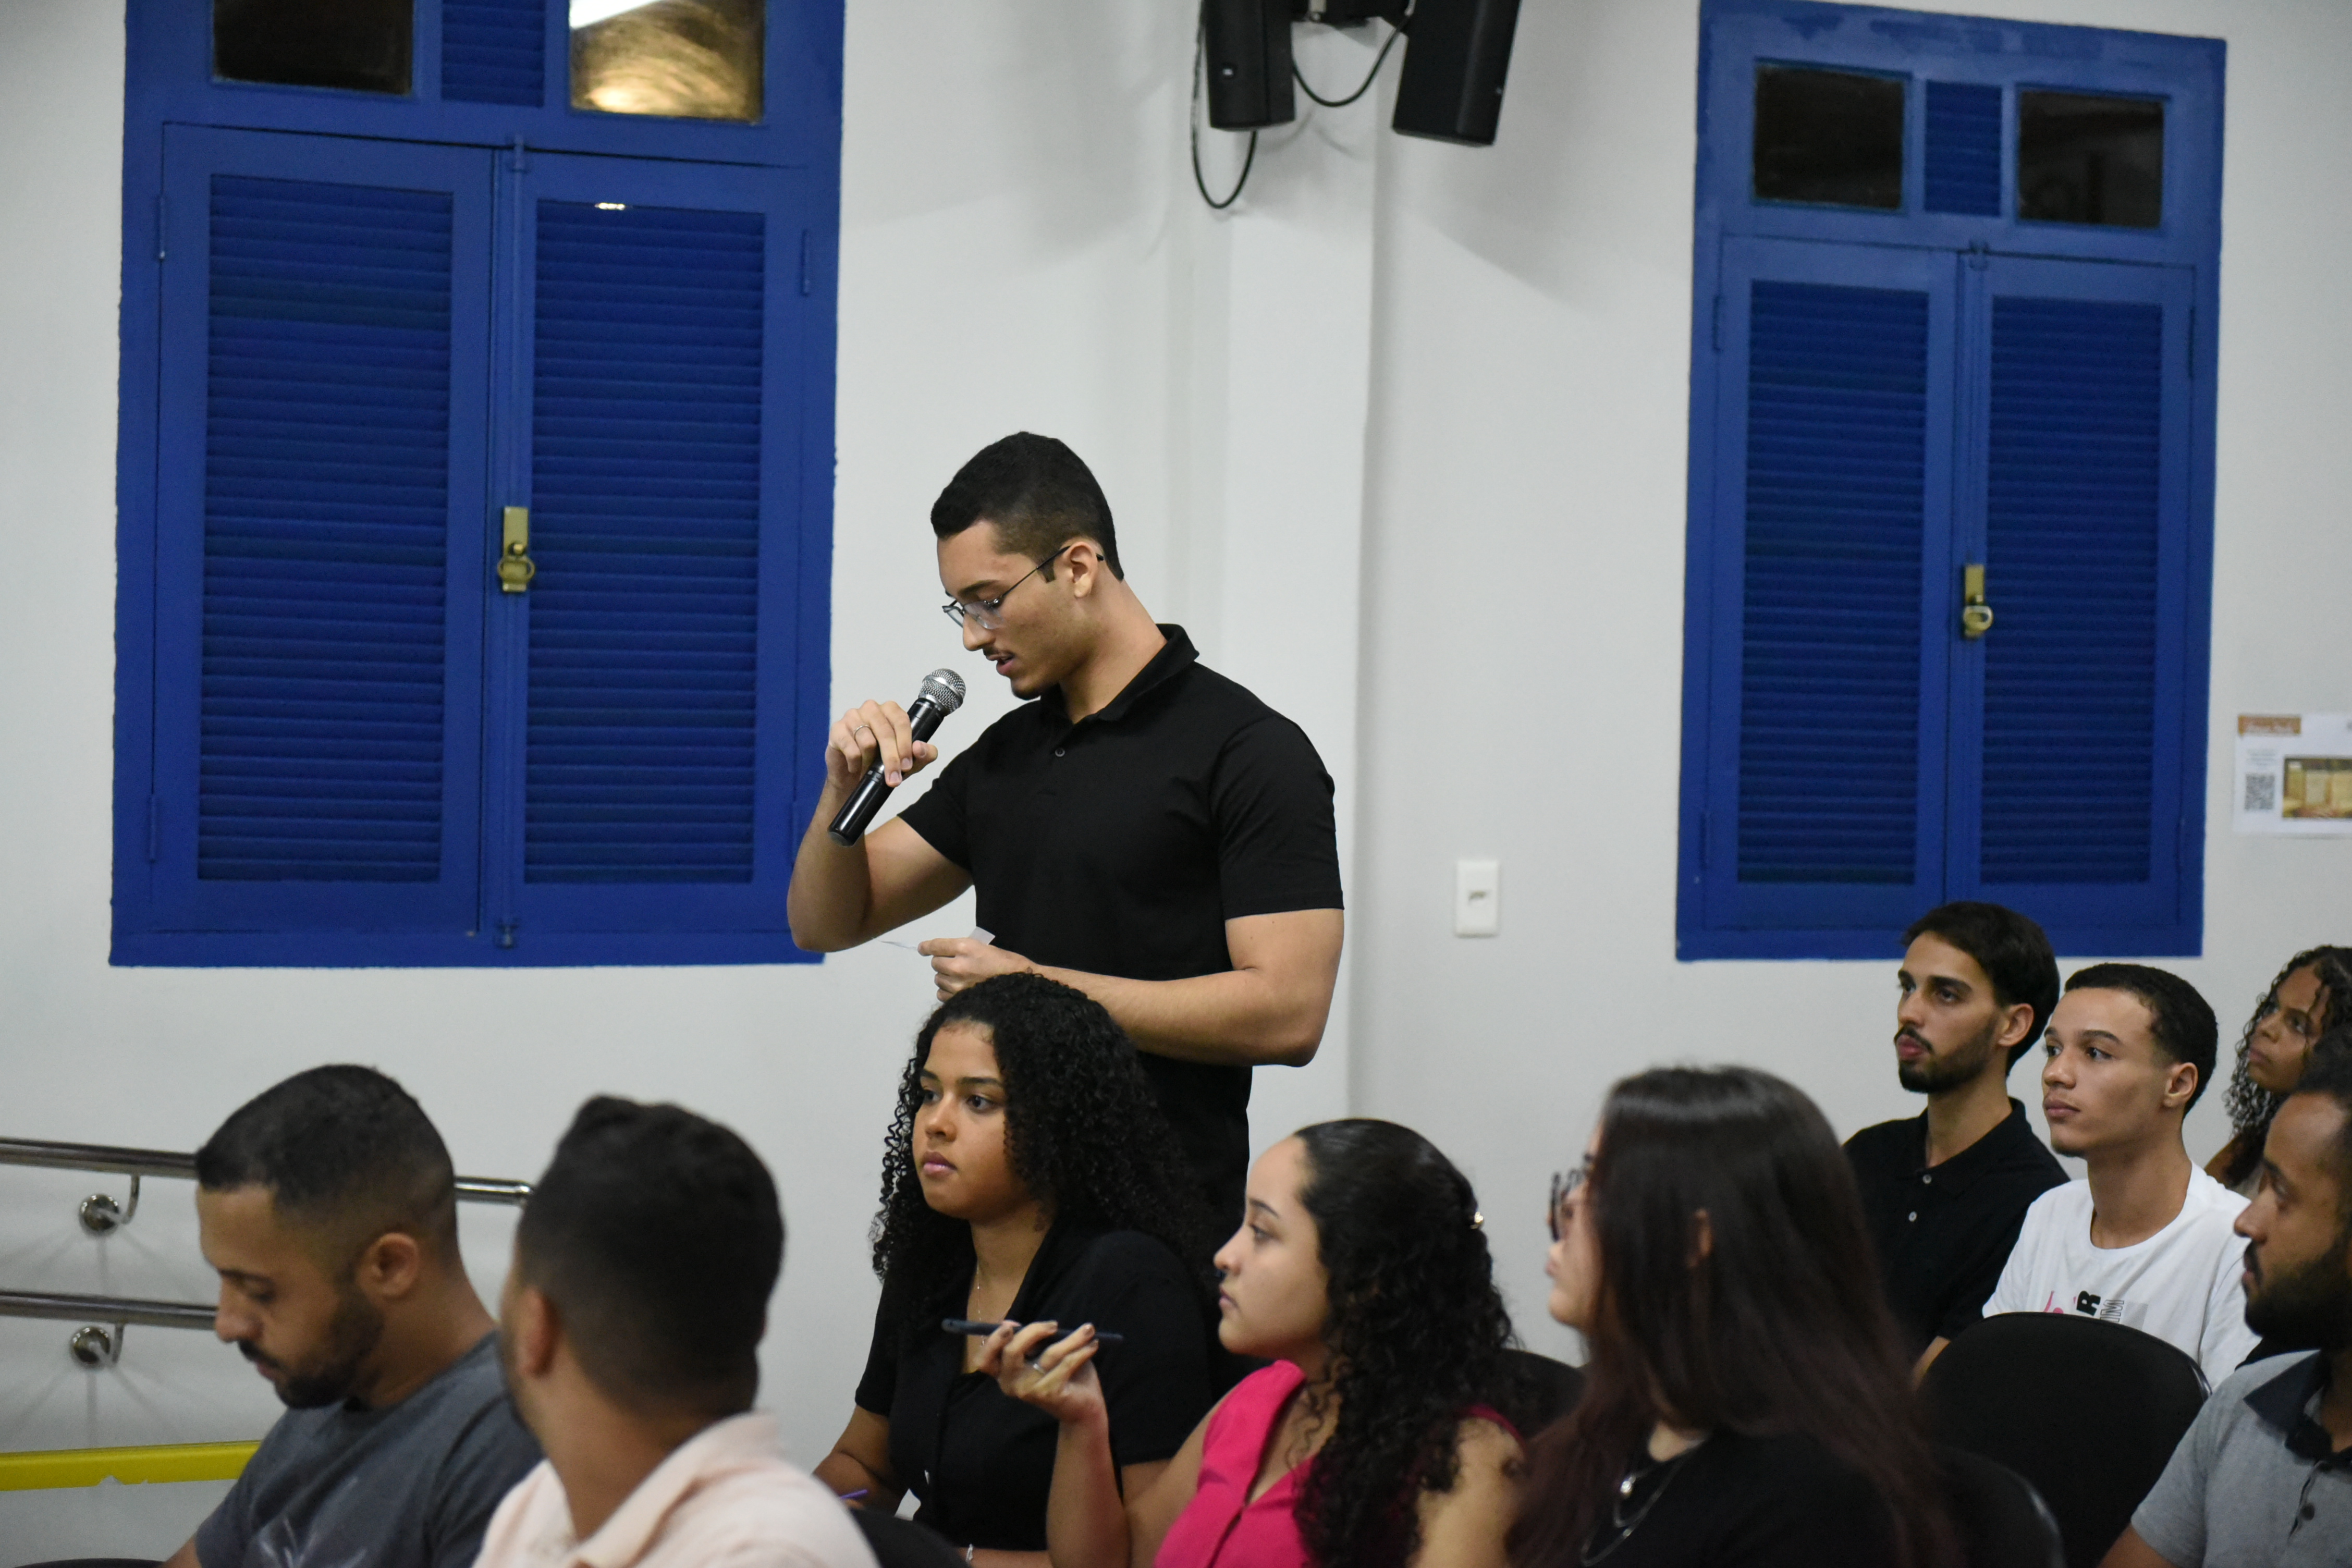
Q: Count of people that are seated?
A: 9